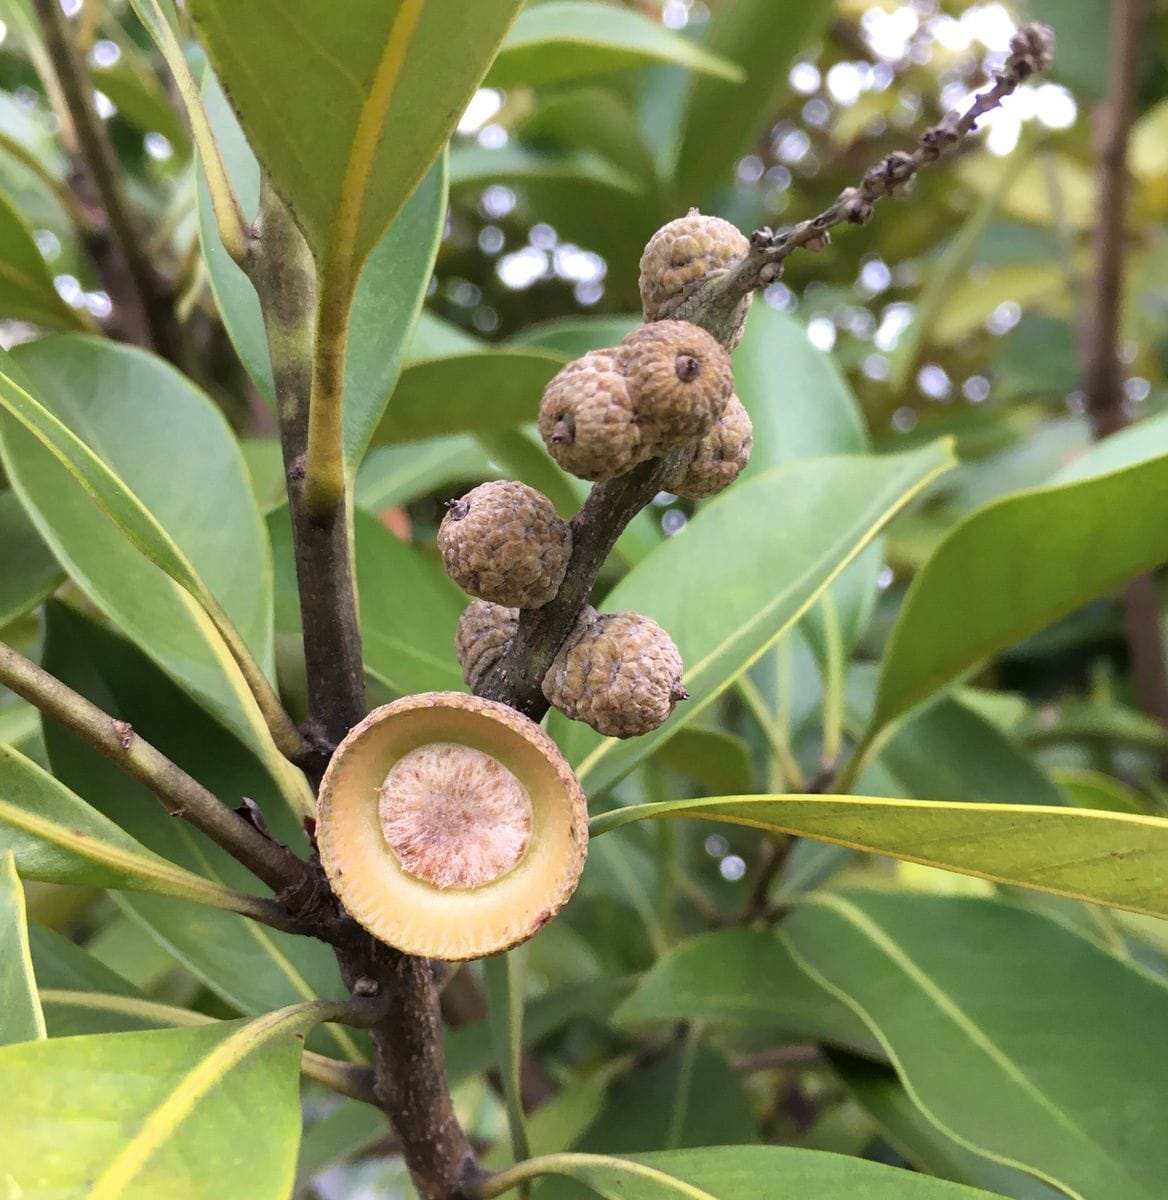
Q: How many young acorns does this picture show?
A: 7